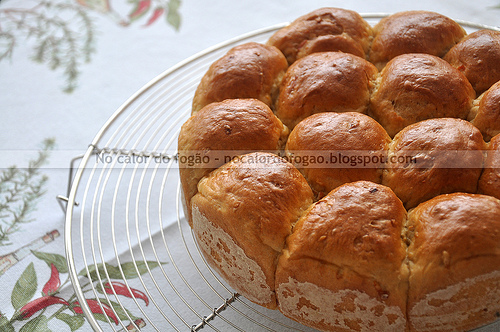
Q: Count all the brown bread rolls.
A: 14